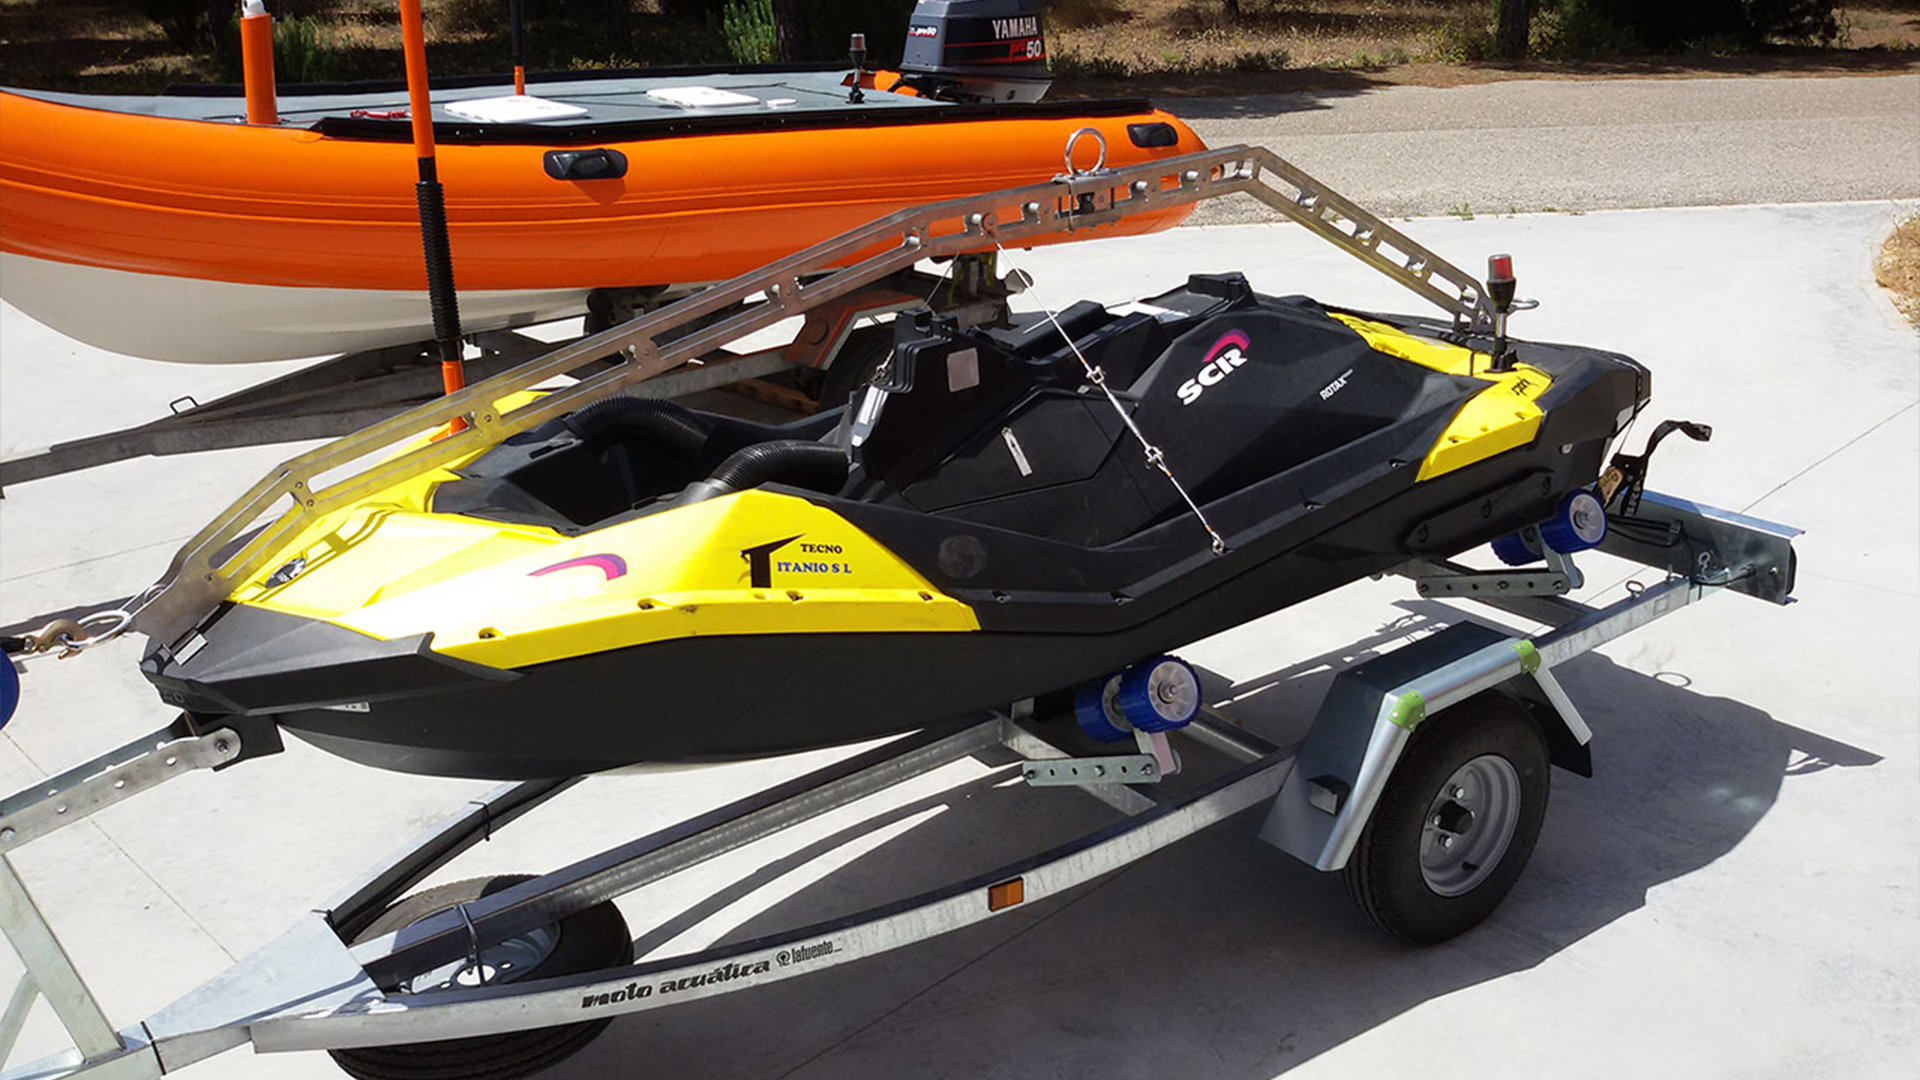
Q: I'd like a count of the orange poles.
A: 3